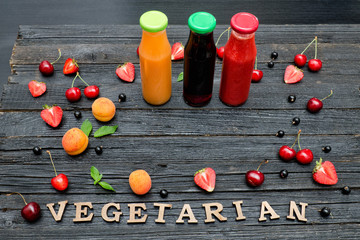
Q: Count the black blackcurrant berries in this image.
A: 14